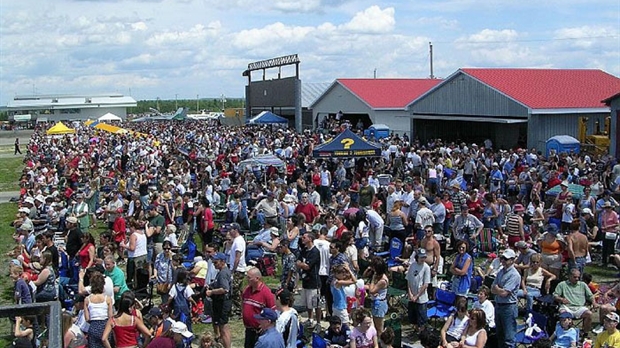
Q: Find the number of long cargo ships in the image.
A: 0